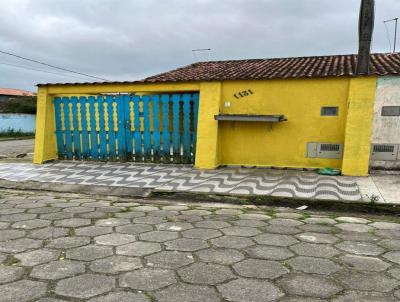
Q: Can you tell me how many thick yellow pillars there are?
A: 3